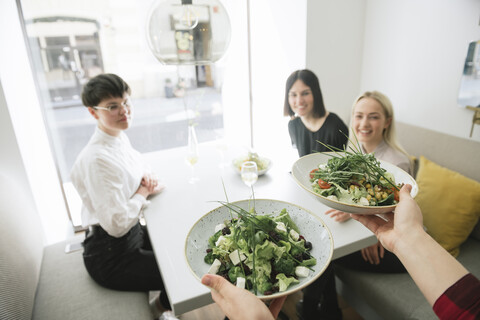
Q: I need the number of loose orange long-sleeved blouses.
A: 0